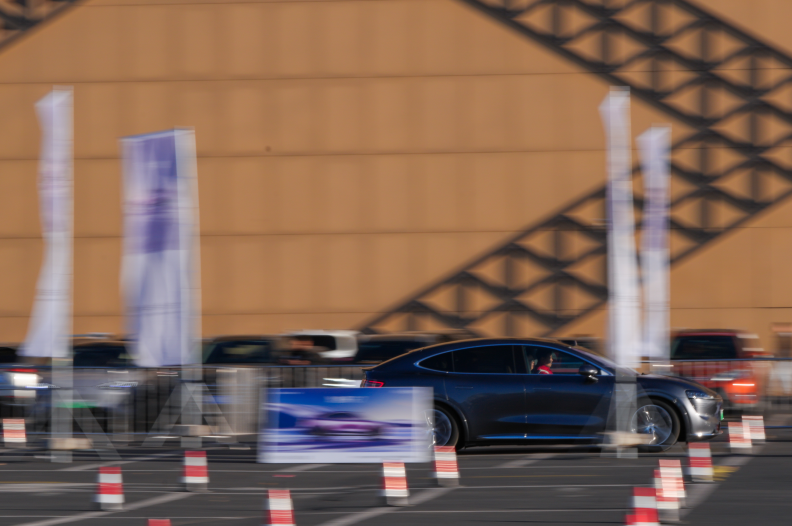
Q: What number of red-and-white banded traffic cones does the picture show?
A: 13